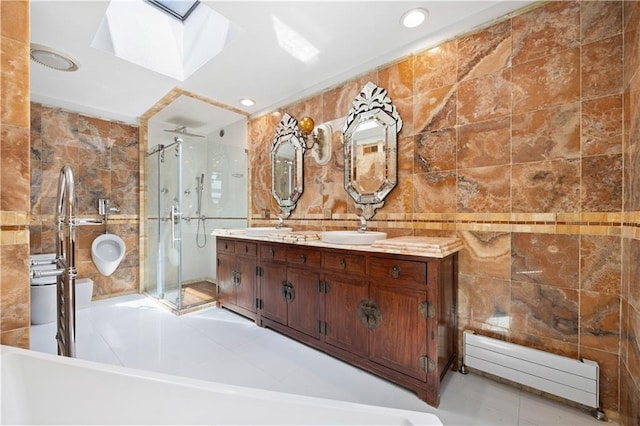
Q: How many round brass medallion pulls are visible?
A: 3